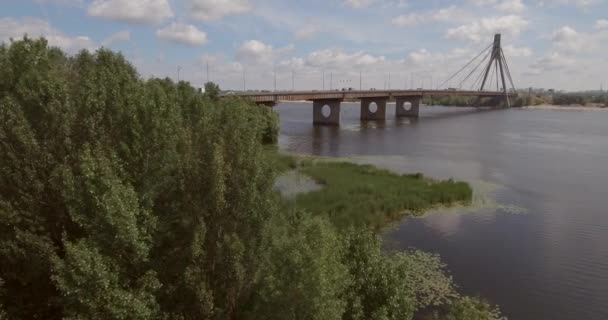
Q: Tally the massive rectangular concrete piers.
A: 3